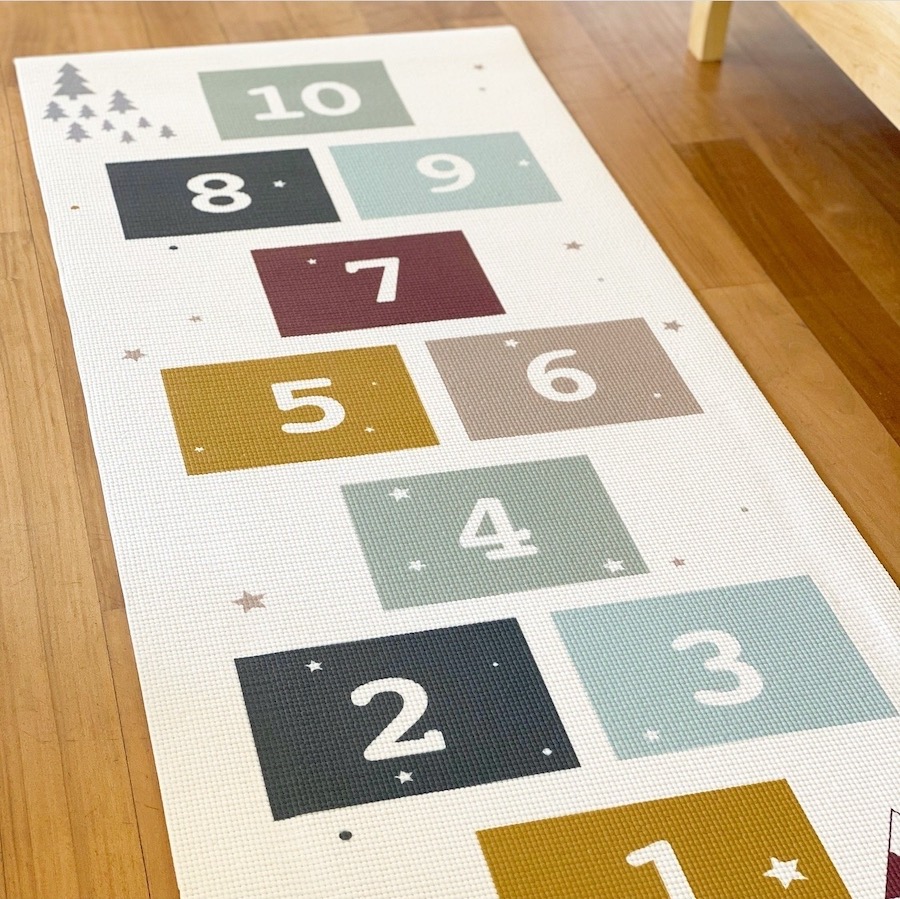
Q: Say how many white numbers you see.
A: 10